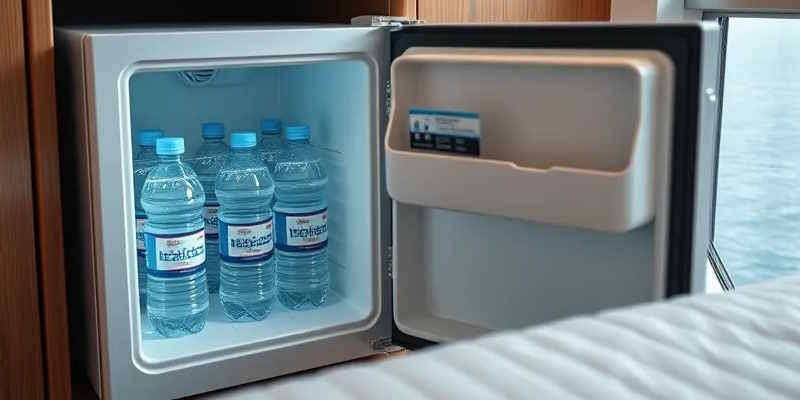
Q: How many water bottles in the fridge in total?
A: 6